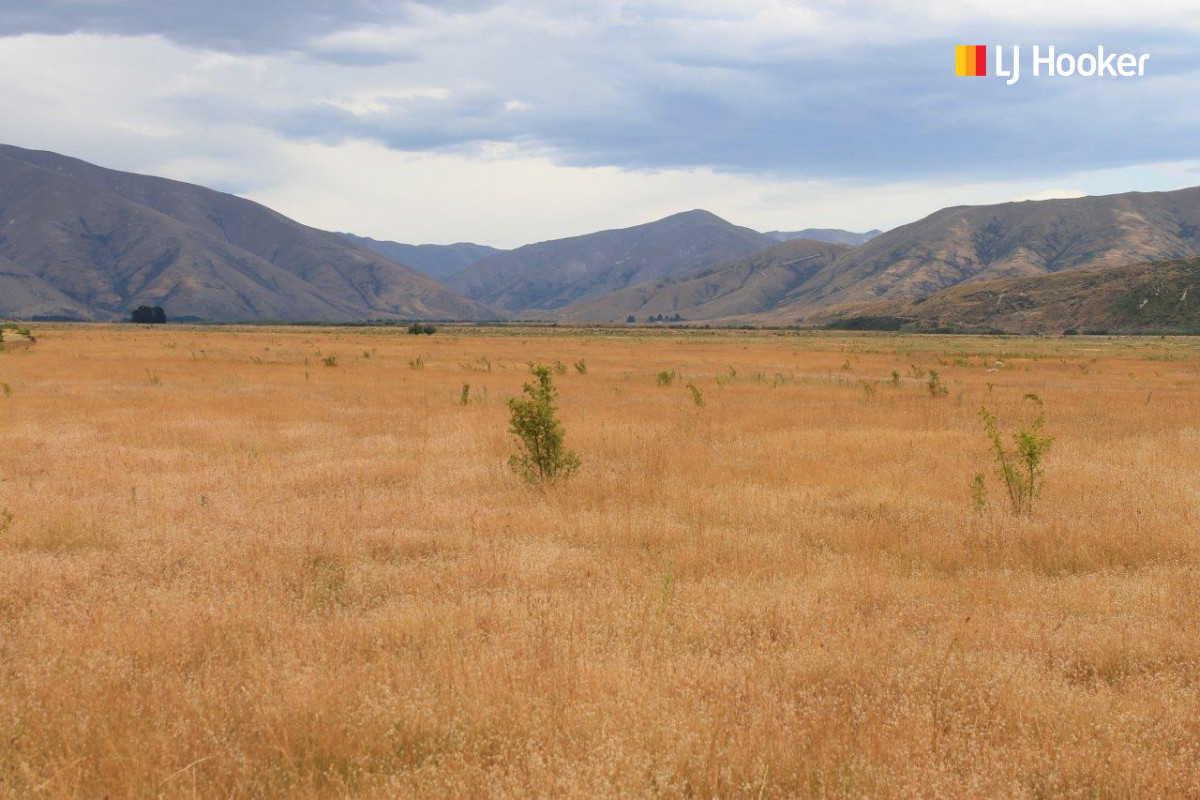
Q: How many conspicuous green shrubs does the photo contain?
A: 2